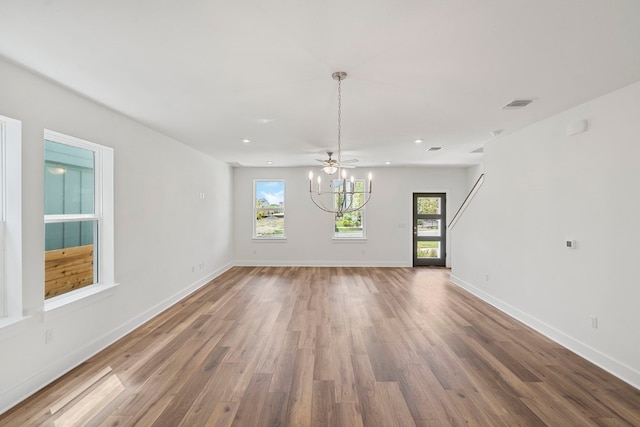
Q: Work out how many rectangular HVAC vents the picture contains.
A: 2